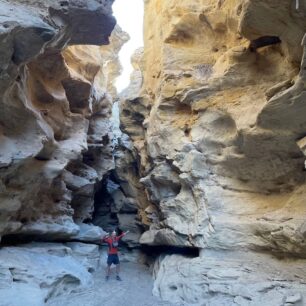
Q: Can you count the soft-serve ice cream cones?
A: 0